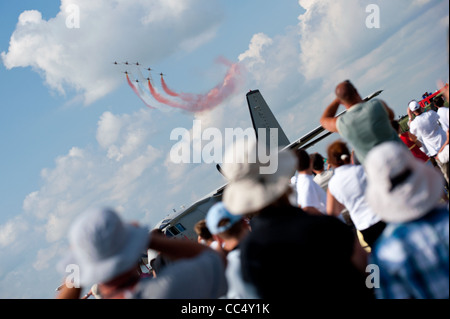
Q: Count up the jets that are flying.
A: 8